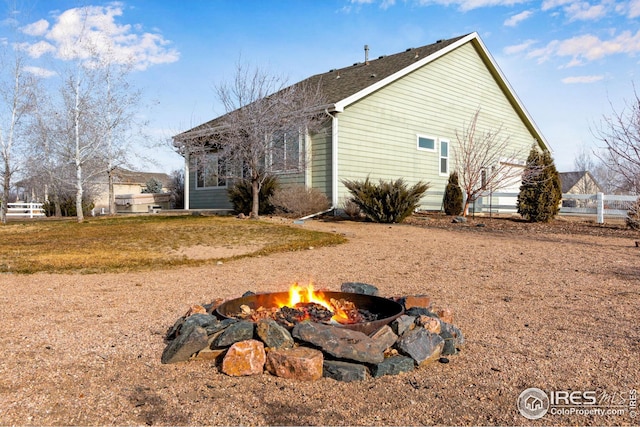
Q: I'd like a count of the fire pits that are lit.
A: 1